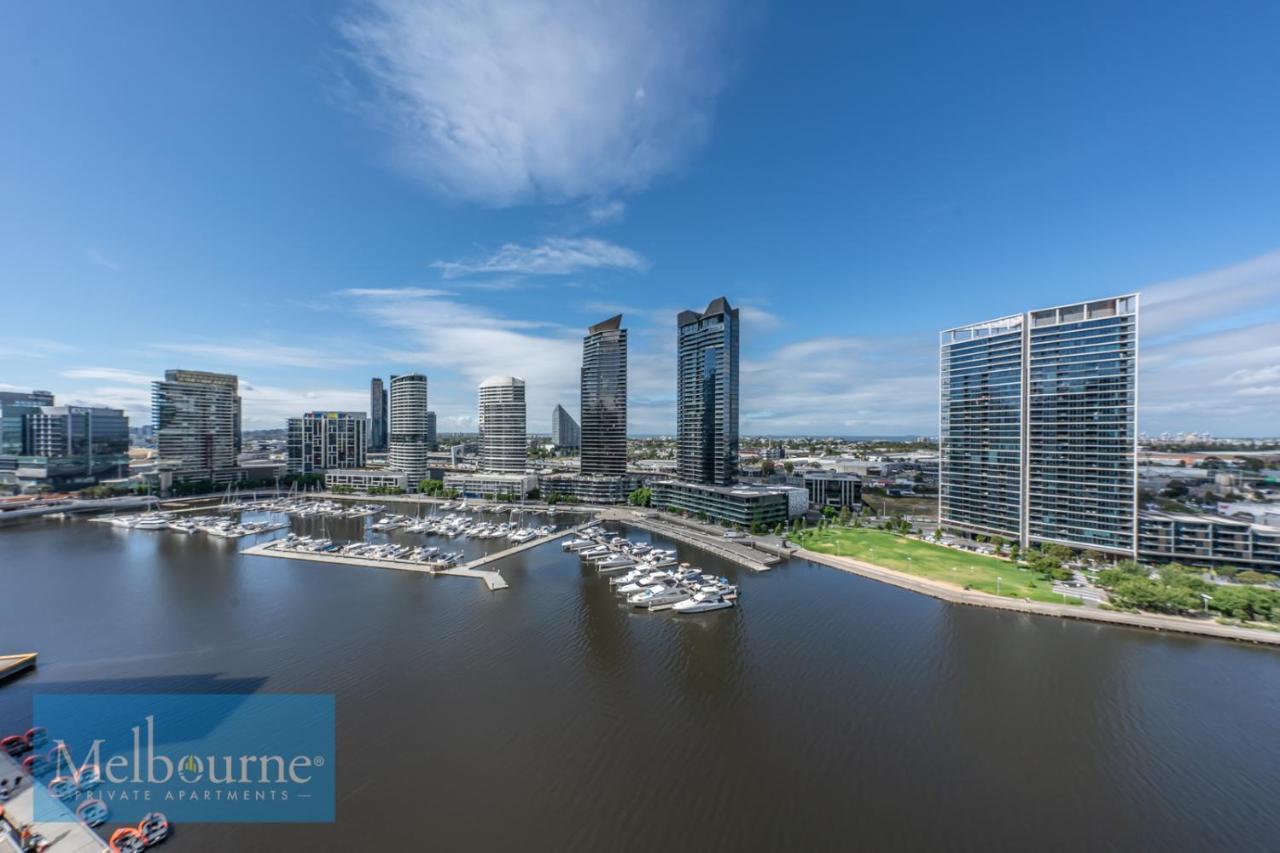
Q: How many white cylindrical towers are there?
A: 2